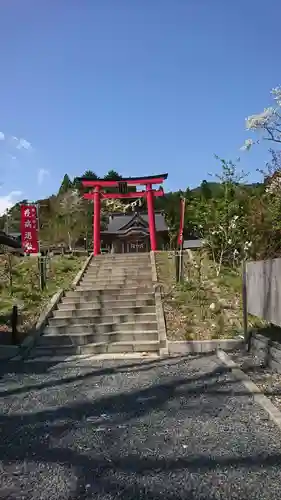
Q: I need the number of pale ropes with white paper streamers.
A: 1